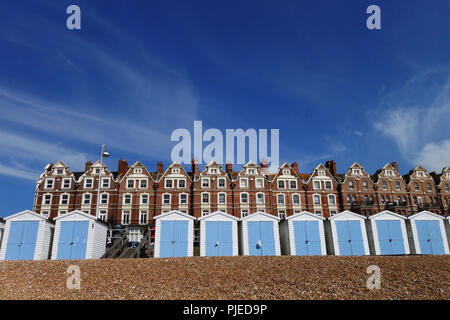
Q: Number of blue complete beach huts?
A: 9